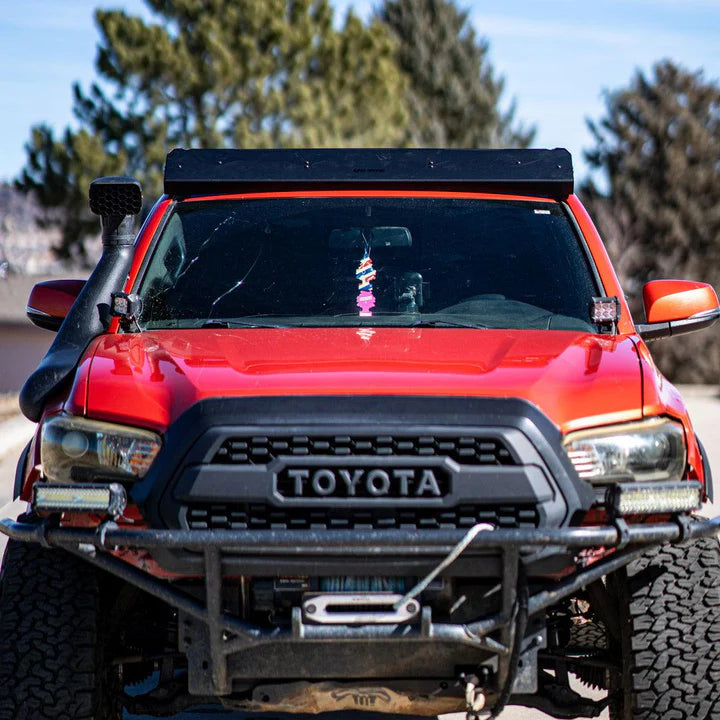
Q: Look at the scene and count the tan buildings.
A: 1